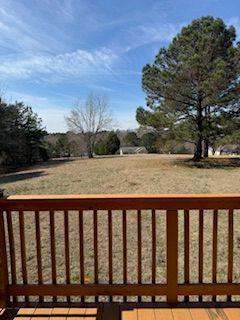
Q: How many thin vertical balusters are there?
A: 15